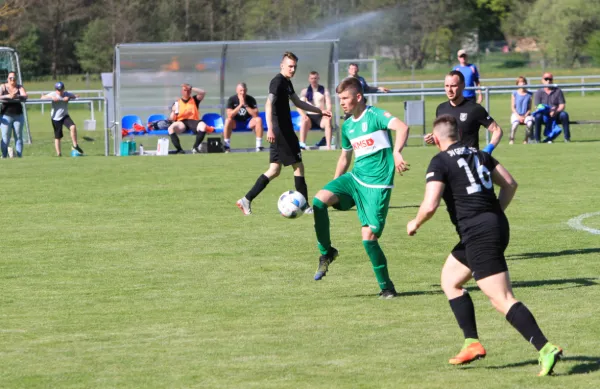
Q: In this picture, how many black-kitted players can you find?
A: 3